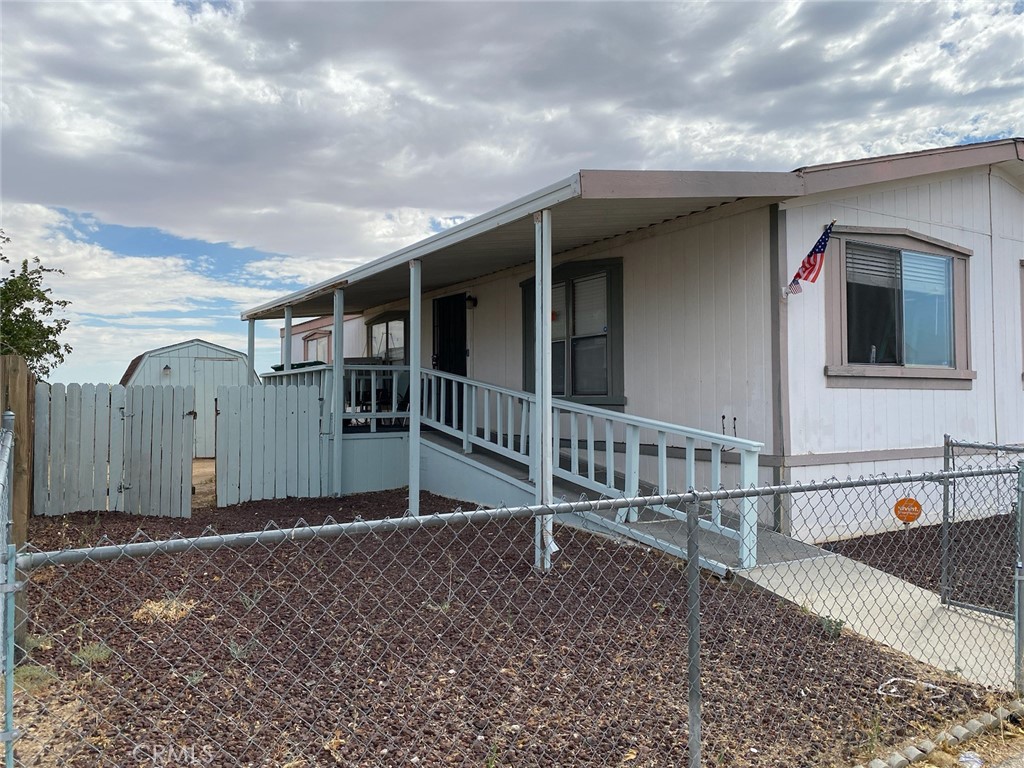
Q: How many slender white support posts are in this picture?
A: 5